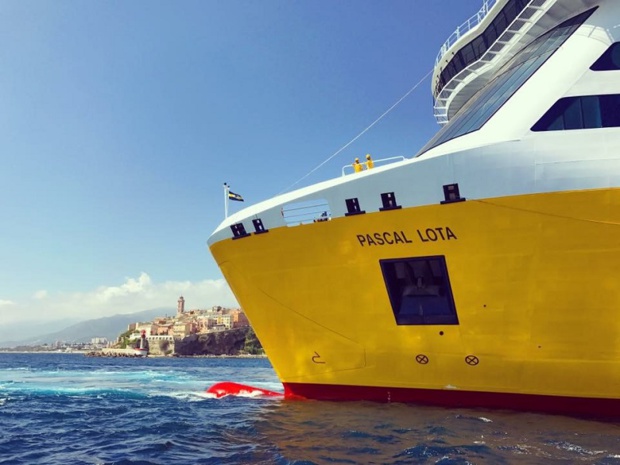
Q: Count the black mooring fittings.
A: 5